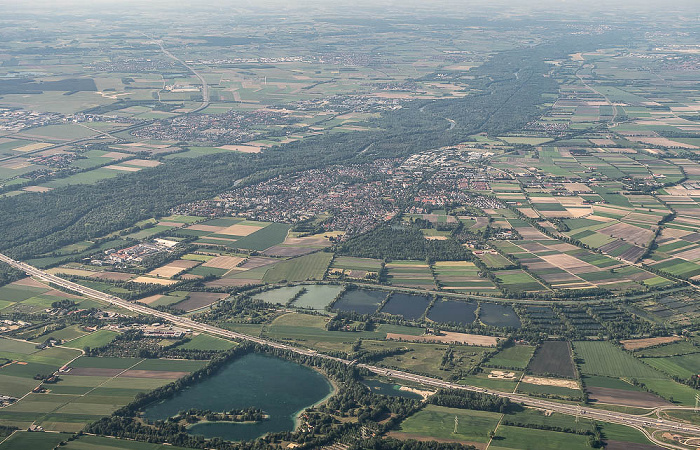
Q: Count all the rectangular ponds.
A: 6